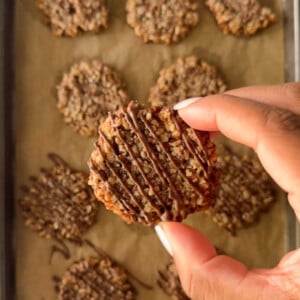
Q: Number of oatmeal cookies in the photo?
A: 10